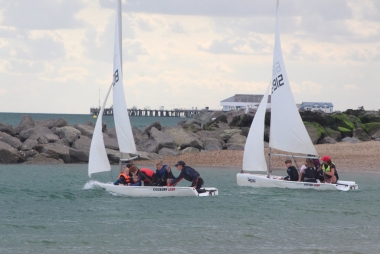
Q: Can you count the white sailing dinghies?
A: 2